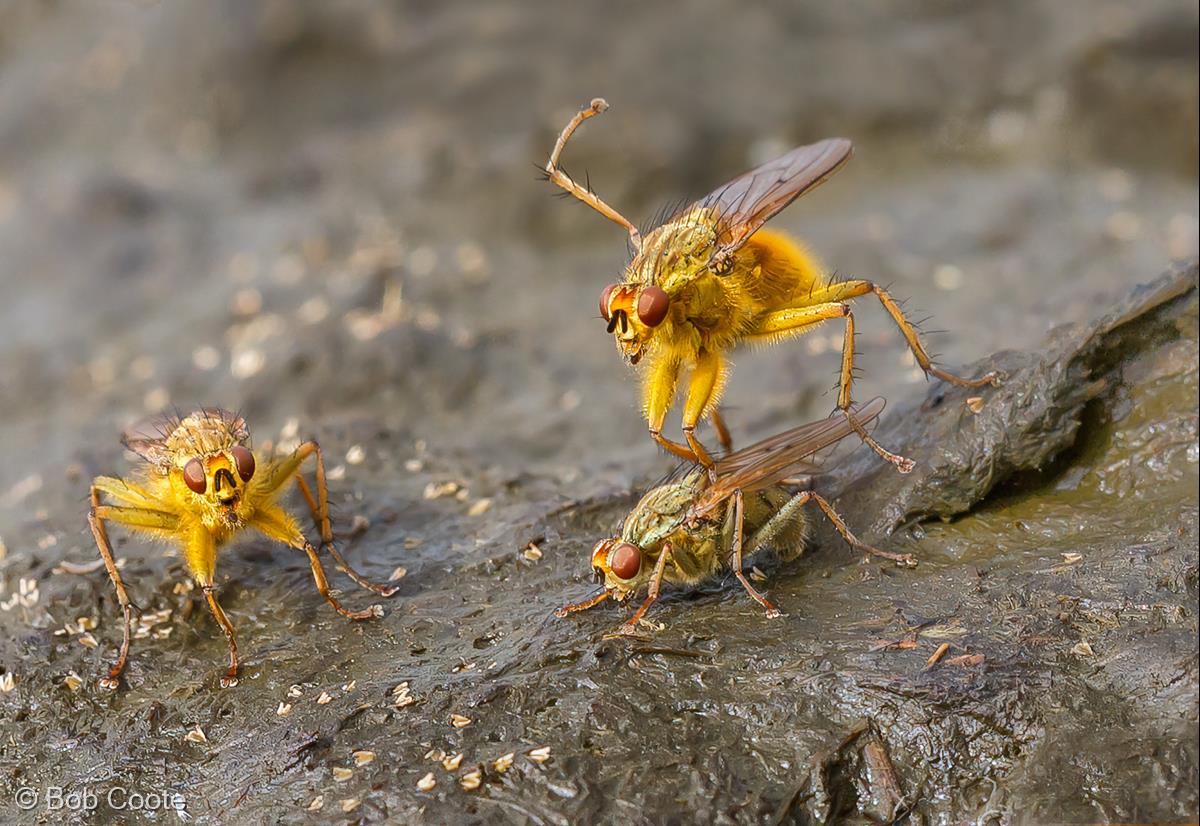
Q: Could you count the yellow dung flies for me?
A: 3